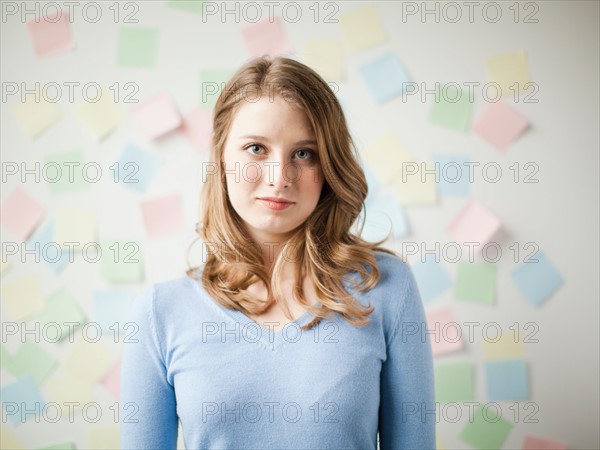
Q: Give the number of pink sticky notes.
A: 11